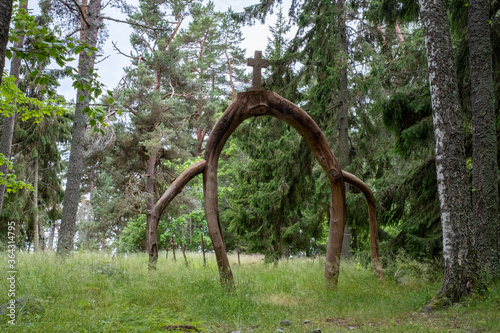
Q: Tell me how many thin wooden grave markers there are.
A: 5